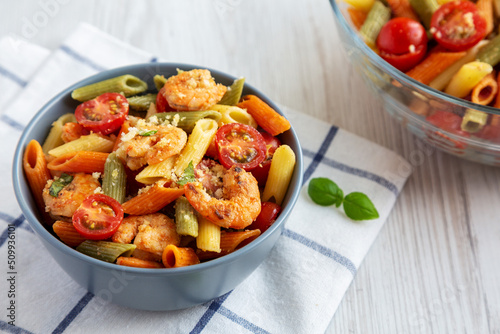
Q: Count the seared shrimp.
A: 5